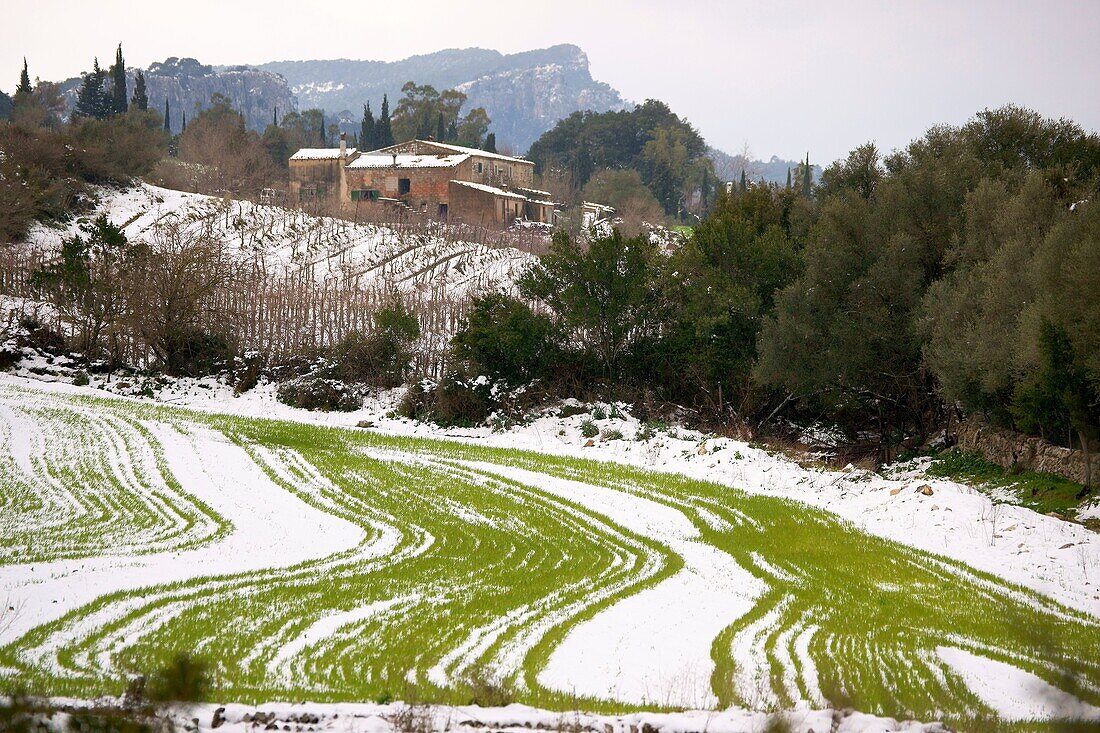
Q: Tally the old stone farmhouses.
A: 1